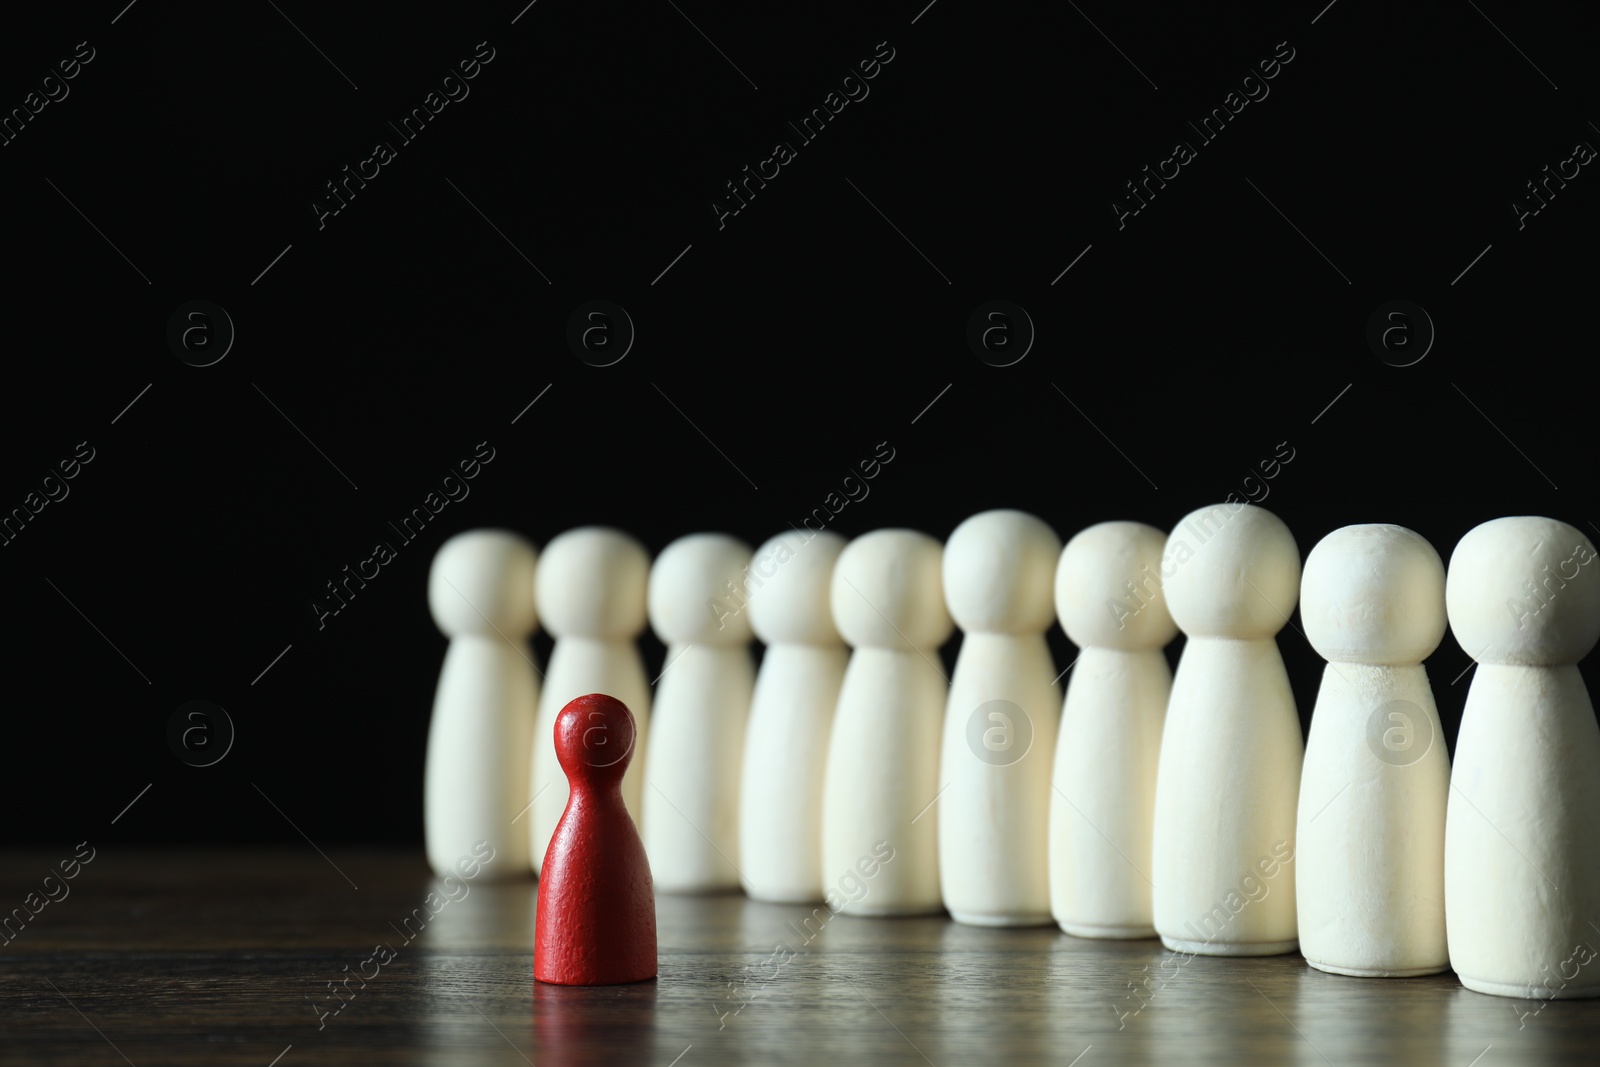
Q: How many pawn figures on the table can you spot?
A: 11